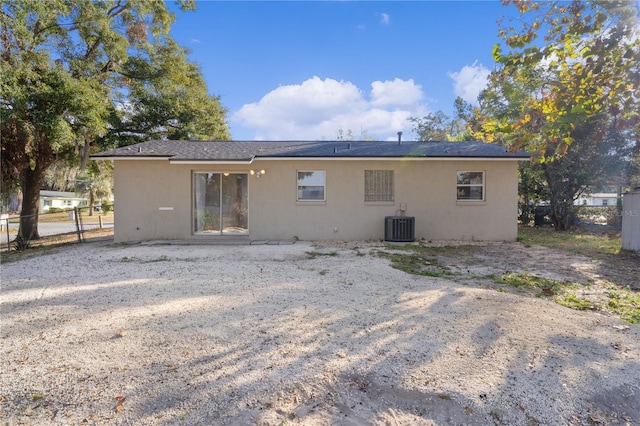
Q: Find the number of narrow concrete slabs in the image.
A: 1